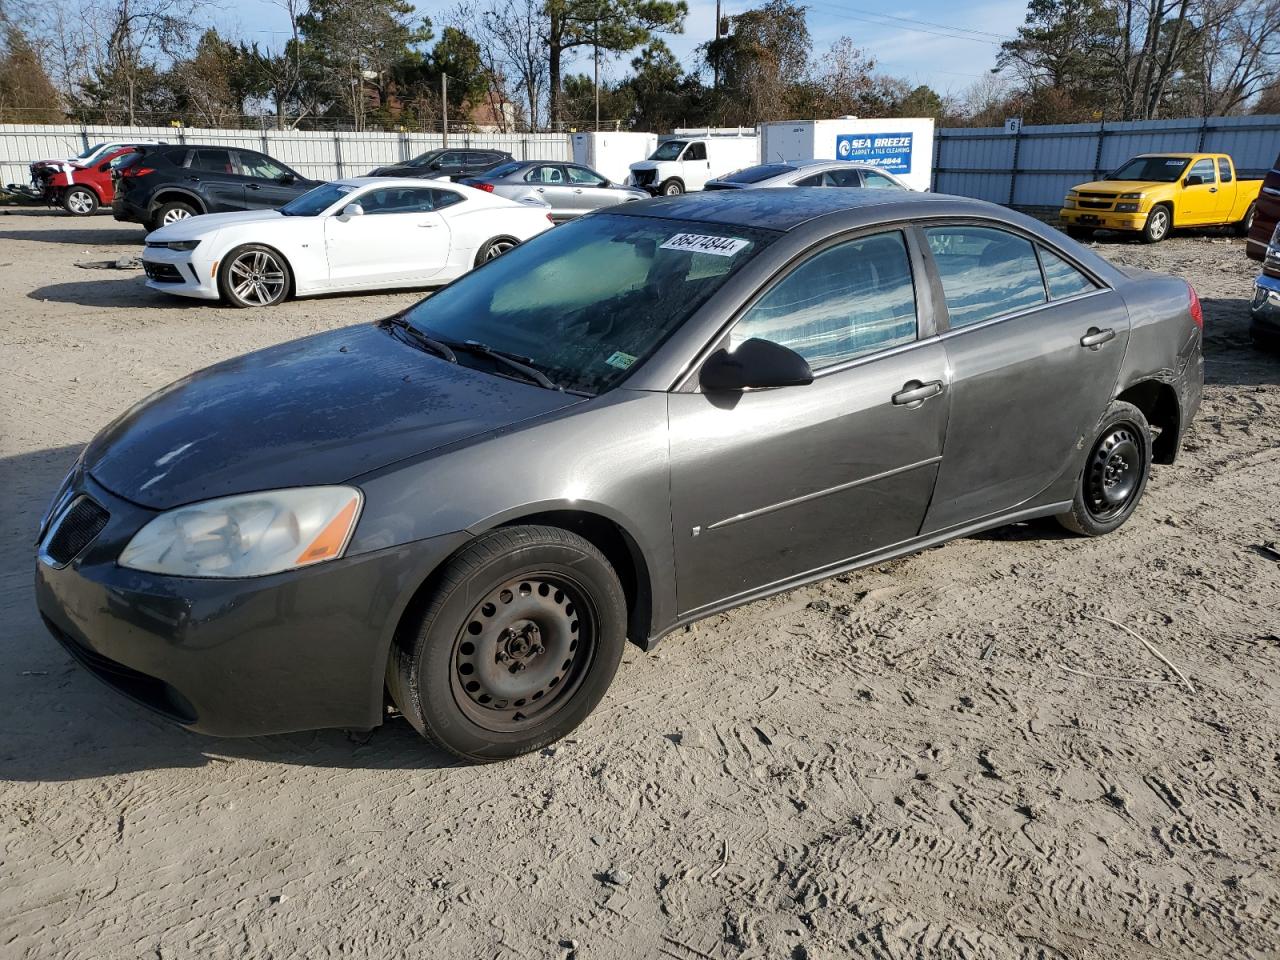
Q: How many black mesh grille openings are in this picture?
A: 1